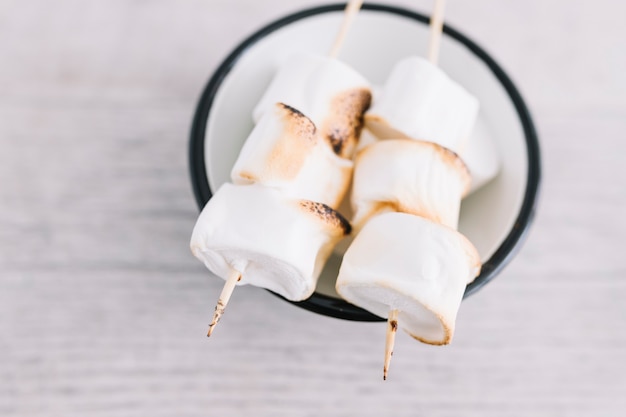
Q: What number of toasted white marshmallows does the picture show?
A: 6